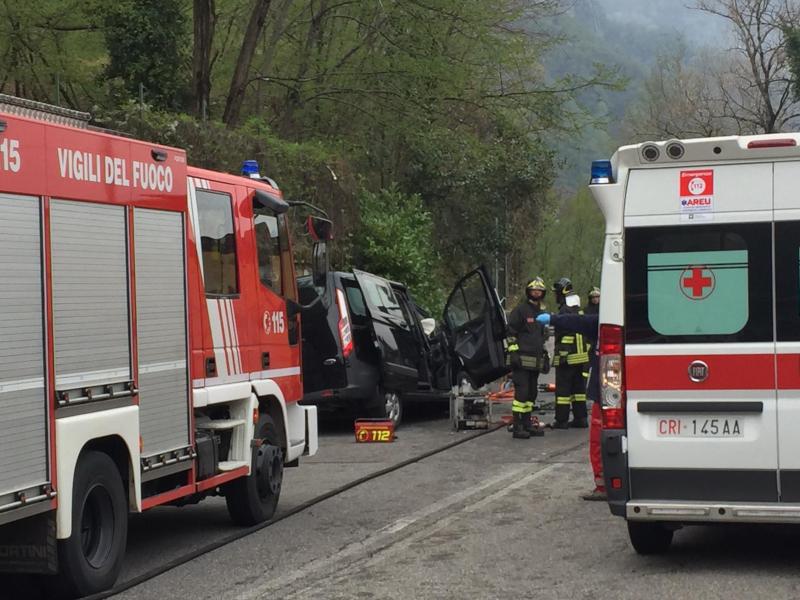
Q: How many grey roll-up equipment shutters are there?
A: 3